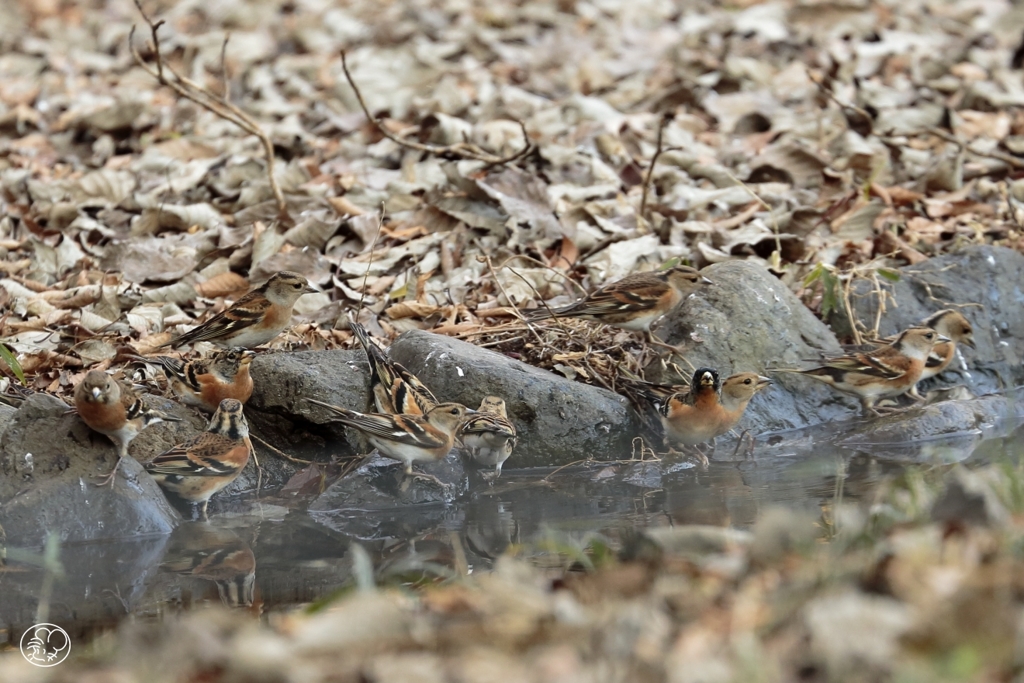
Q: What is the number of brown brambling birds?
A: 12